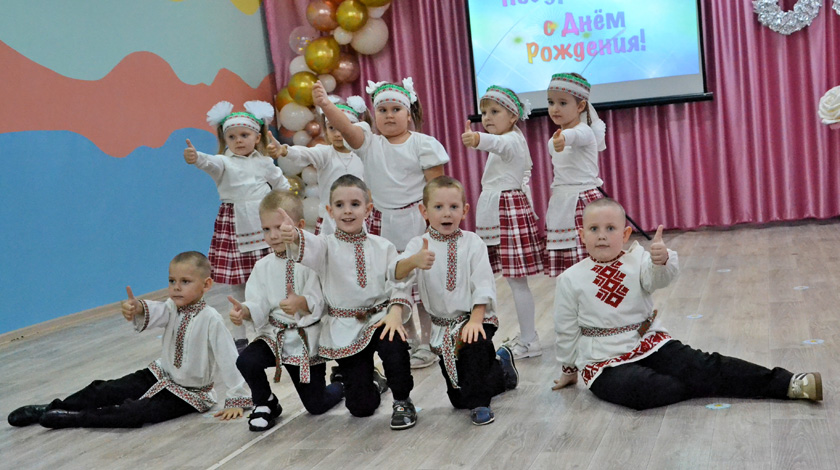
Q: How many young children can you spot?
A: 10